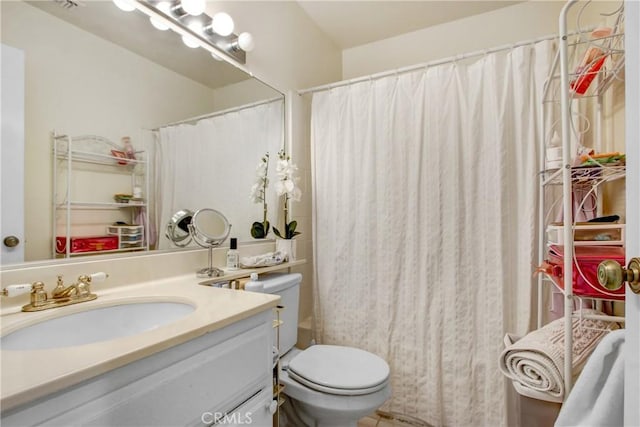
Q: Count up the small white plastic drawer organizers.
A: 1